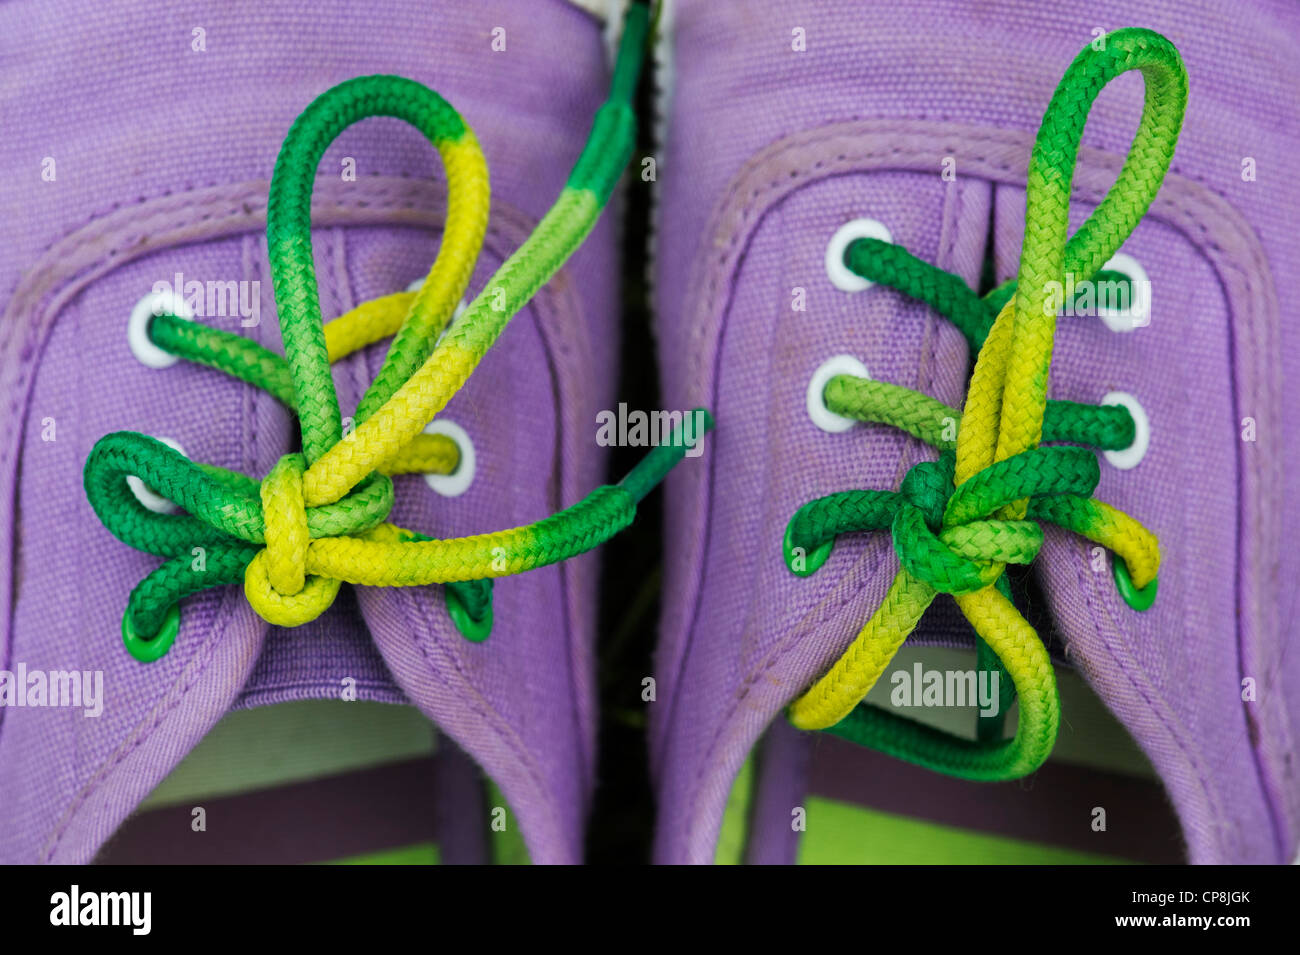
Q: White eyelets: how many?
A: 8